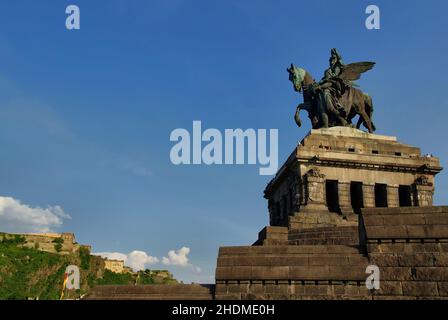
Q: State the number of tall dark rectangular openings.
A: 4